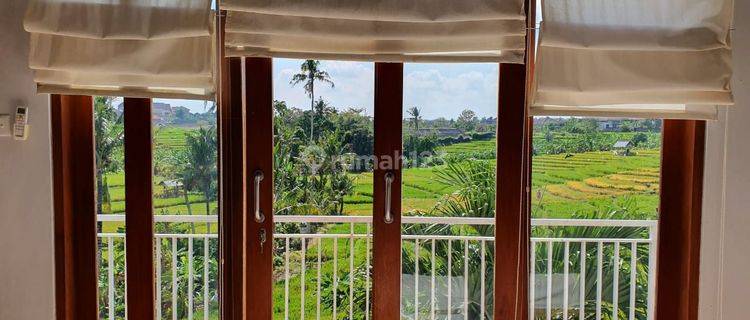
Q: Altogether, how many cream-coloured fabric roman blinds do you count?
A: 3